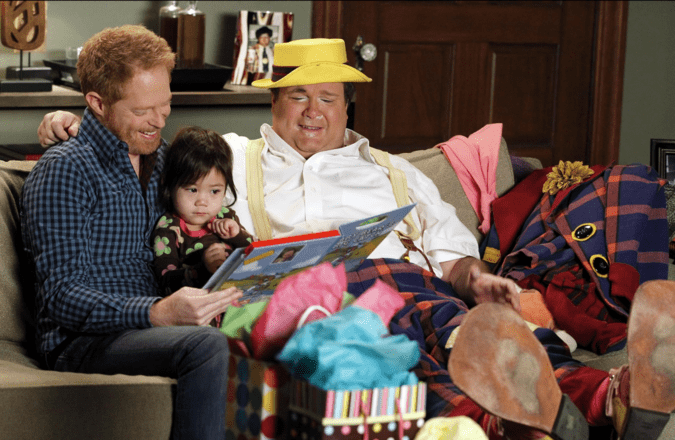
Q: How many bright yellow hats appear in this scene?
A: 1